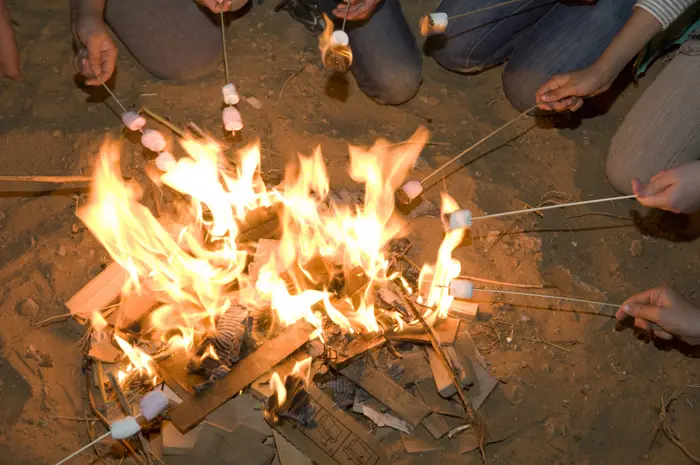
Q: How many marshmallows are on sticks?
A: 13